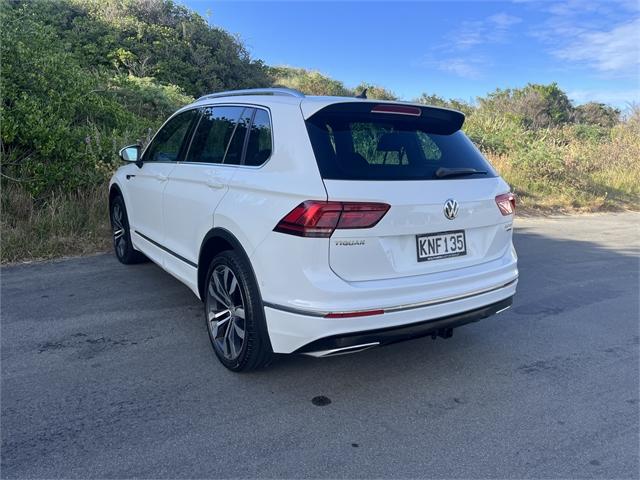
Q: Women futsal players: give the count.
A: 0